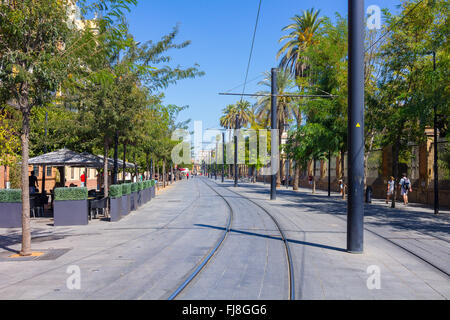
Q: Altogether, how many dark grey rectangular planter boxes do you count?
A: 9